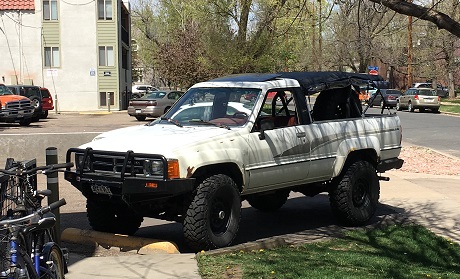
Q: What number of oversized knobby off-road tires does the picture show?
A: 4